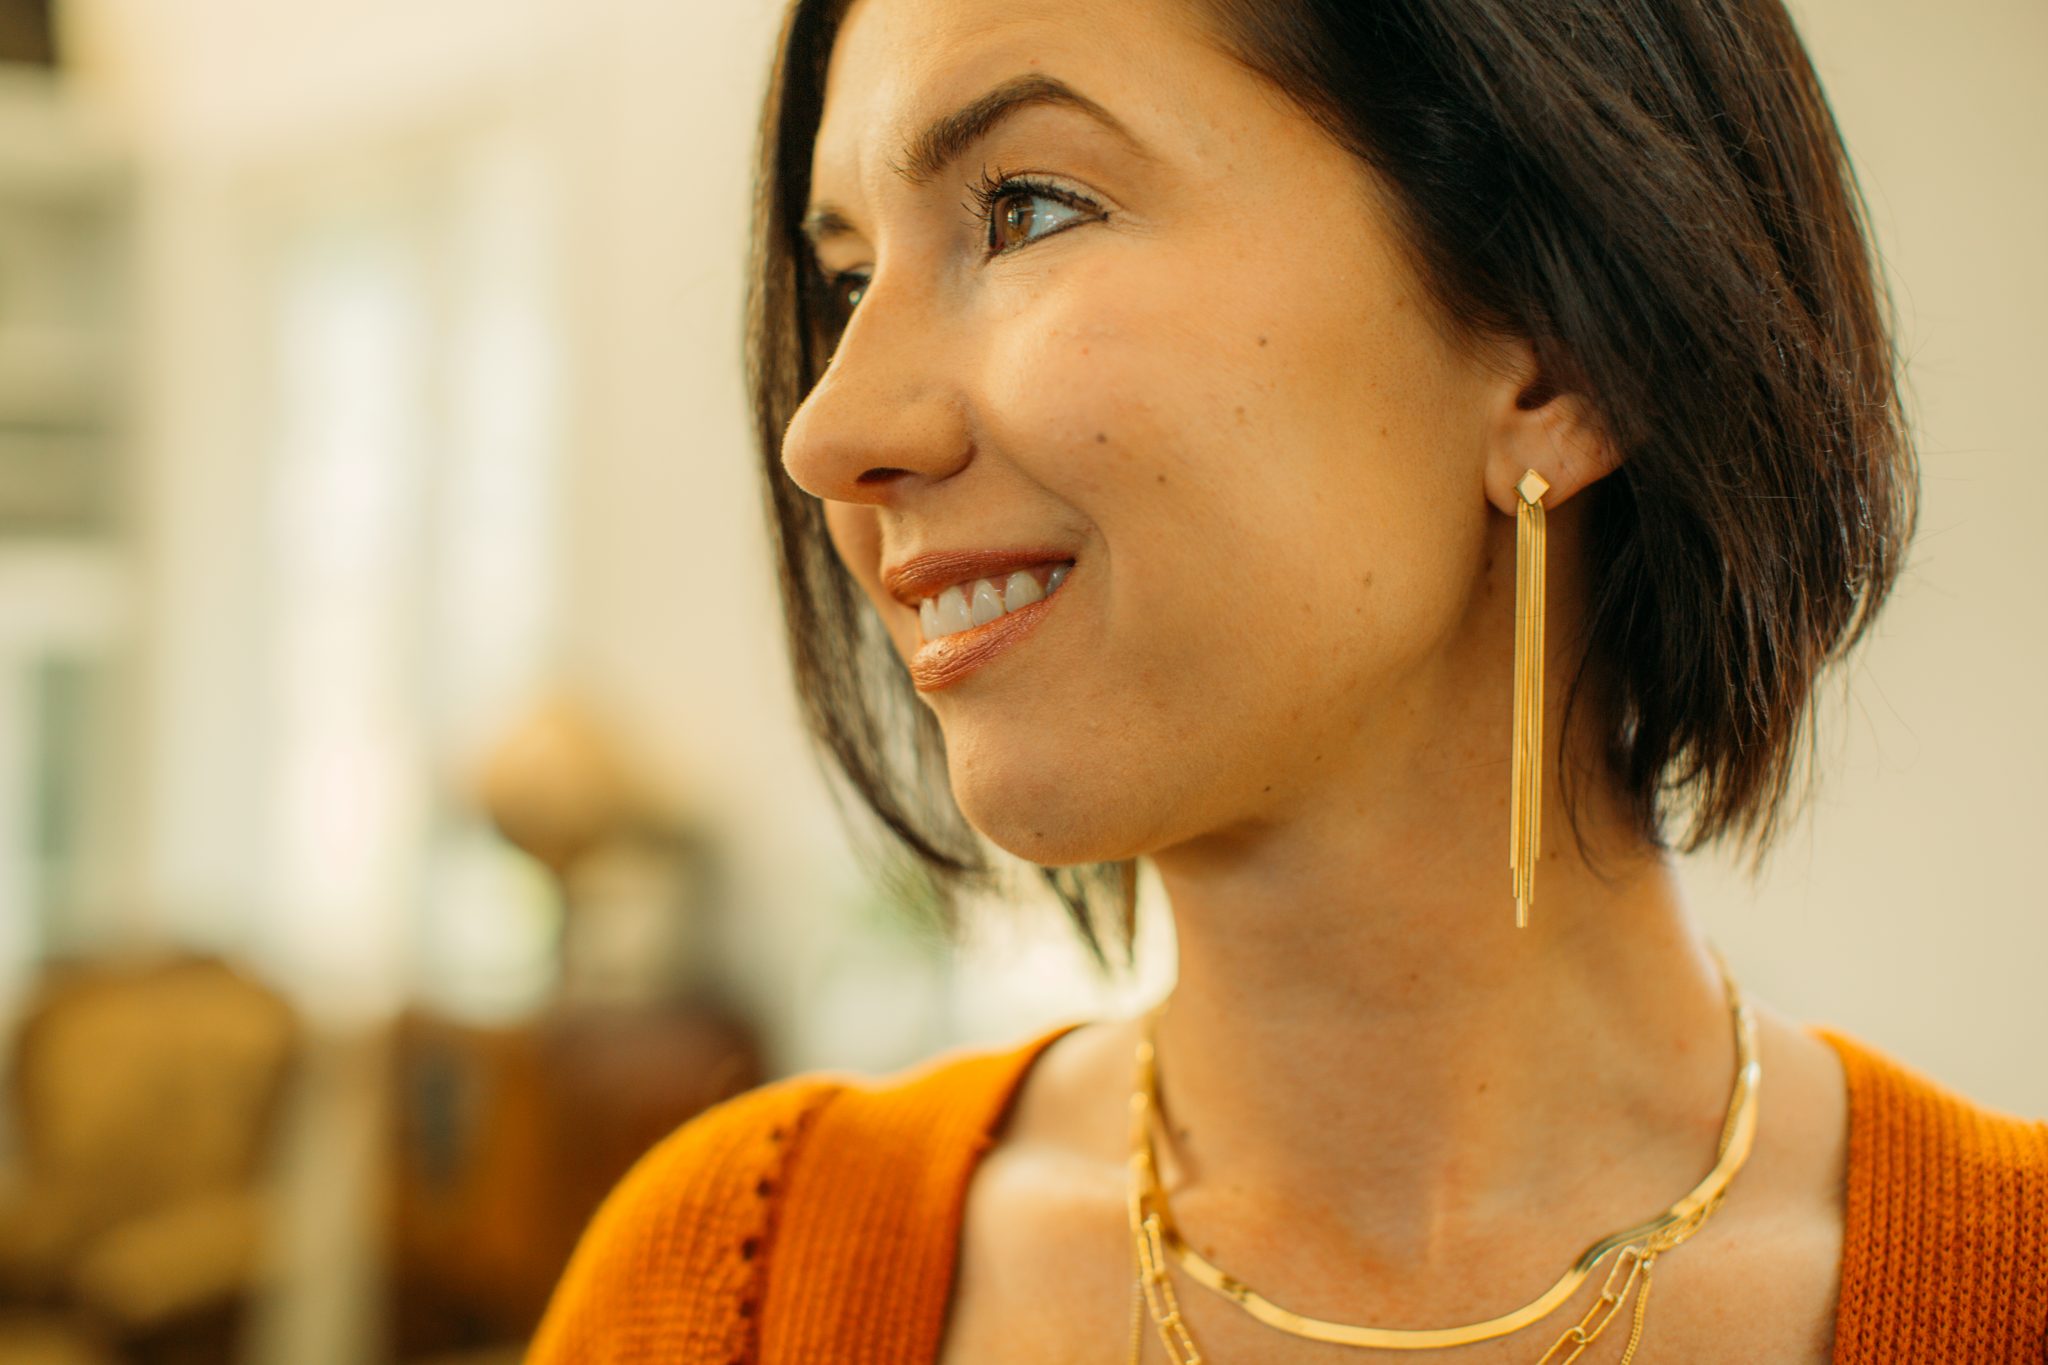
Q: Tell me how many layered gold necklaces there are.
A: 3